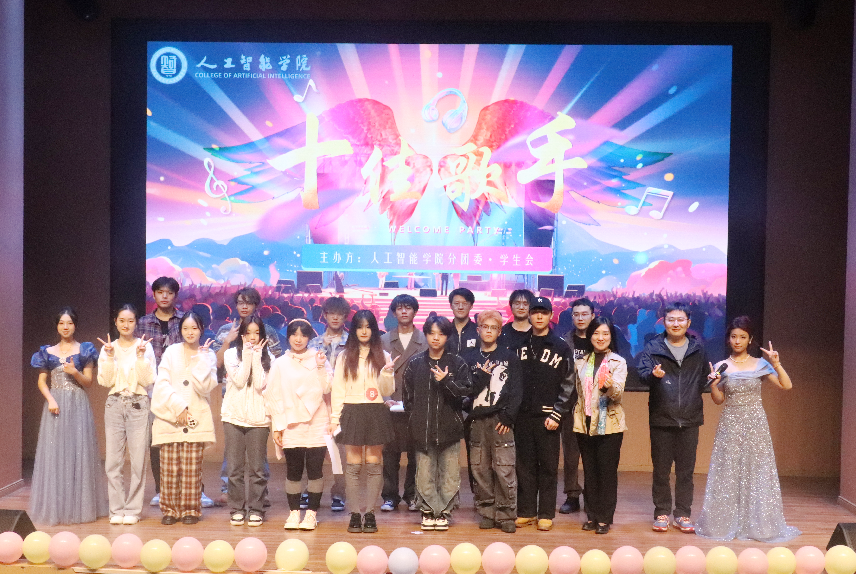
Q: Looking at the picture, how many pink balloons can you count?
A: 13